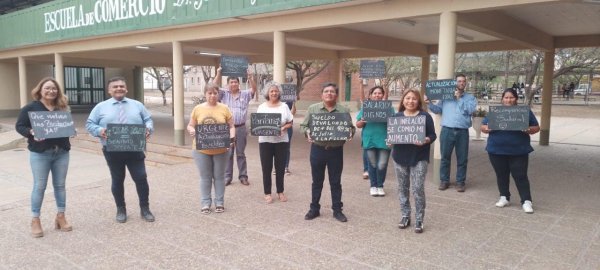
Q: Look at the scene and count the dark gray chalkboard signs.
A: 12